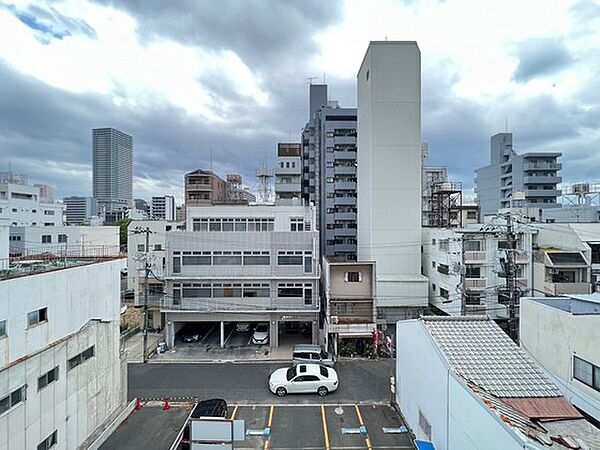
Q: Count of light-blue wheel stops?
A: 3